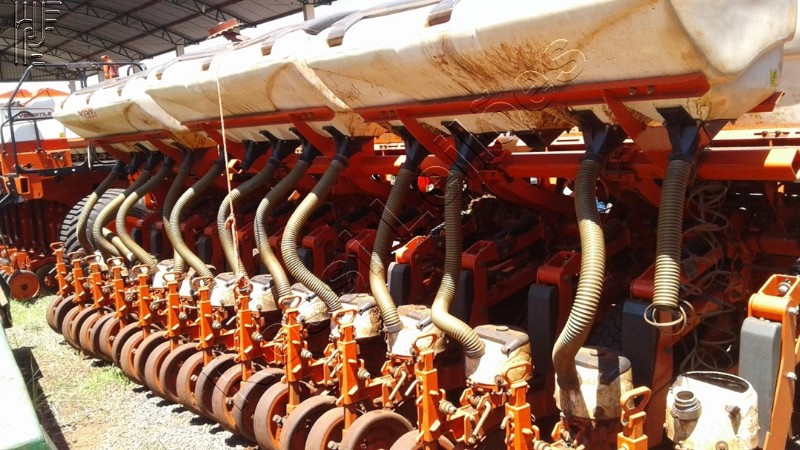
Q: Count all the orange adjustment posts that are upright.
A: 13